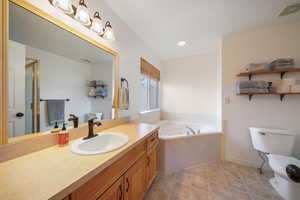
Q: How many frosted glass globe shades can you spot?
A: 4